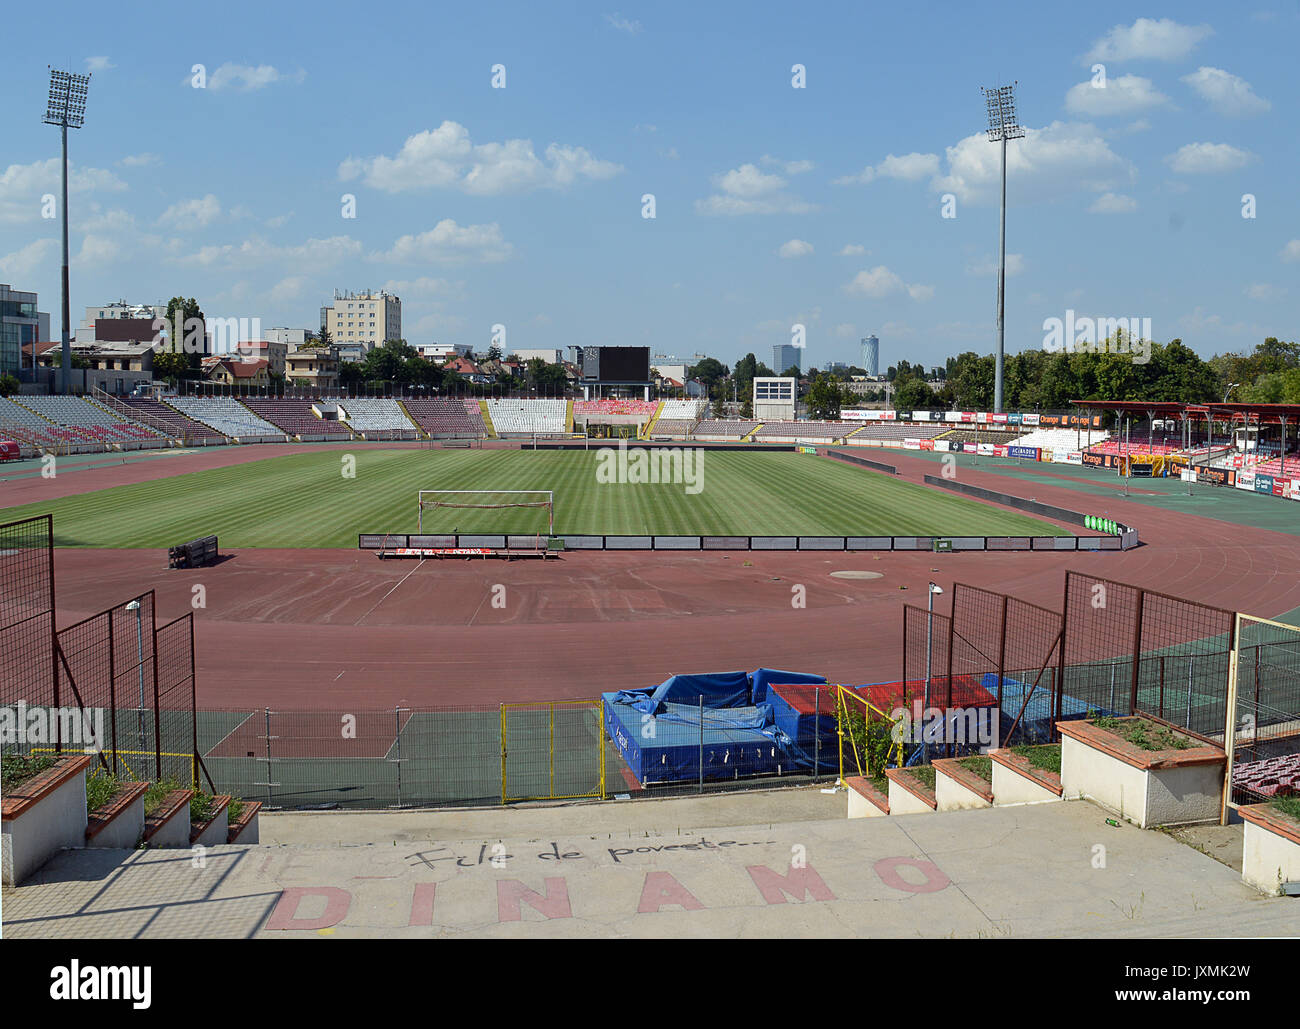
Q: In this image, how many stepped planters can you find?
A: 11